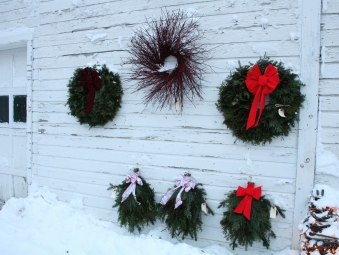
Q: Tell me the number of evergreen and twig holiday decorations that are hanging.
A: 6